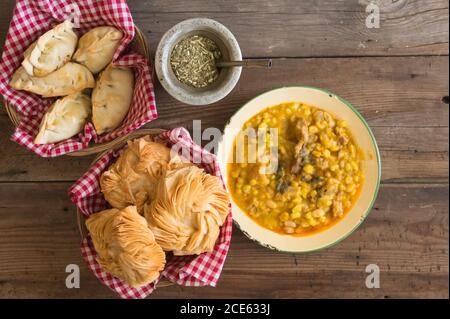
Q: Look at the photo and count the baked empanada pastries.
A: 5